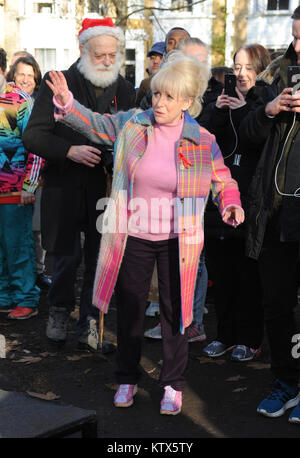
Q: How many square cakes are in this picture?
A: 0